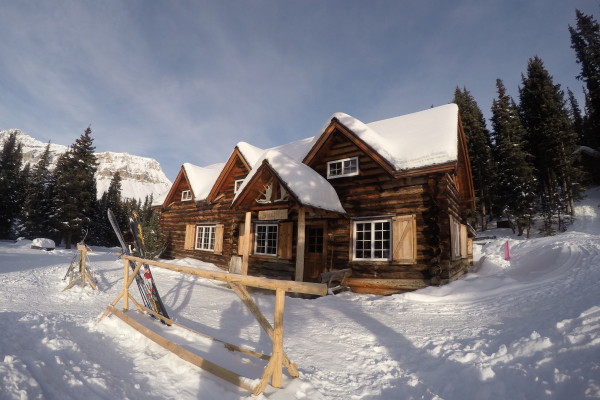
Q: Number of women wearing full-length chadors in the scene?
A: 0